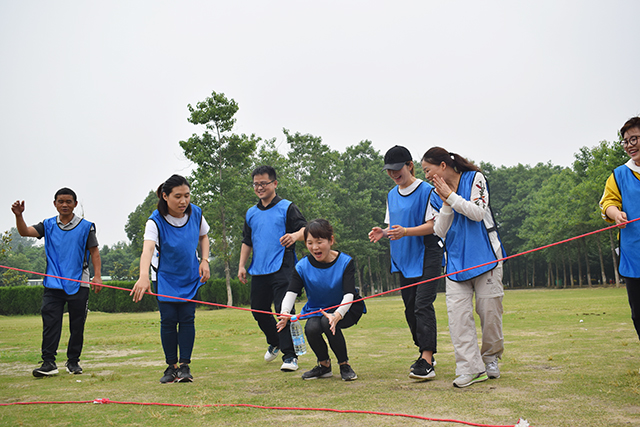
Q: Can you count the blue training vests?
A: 7